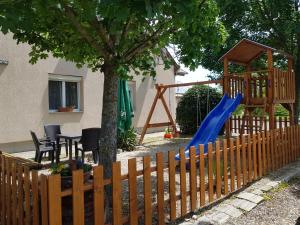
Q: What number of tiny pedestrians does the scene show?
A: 0